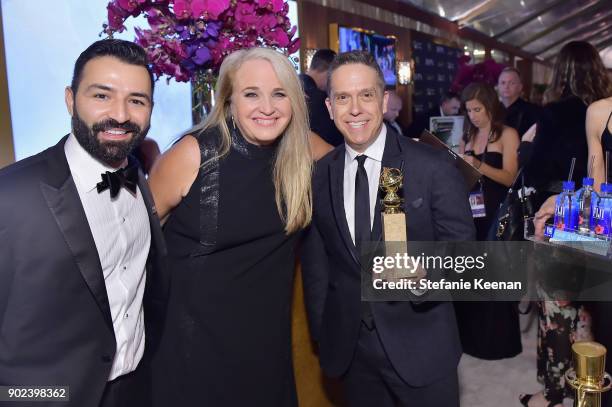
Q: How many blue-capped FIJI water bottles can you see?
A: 3